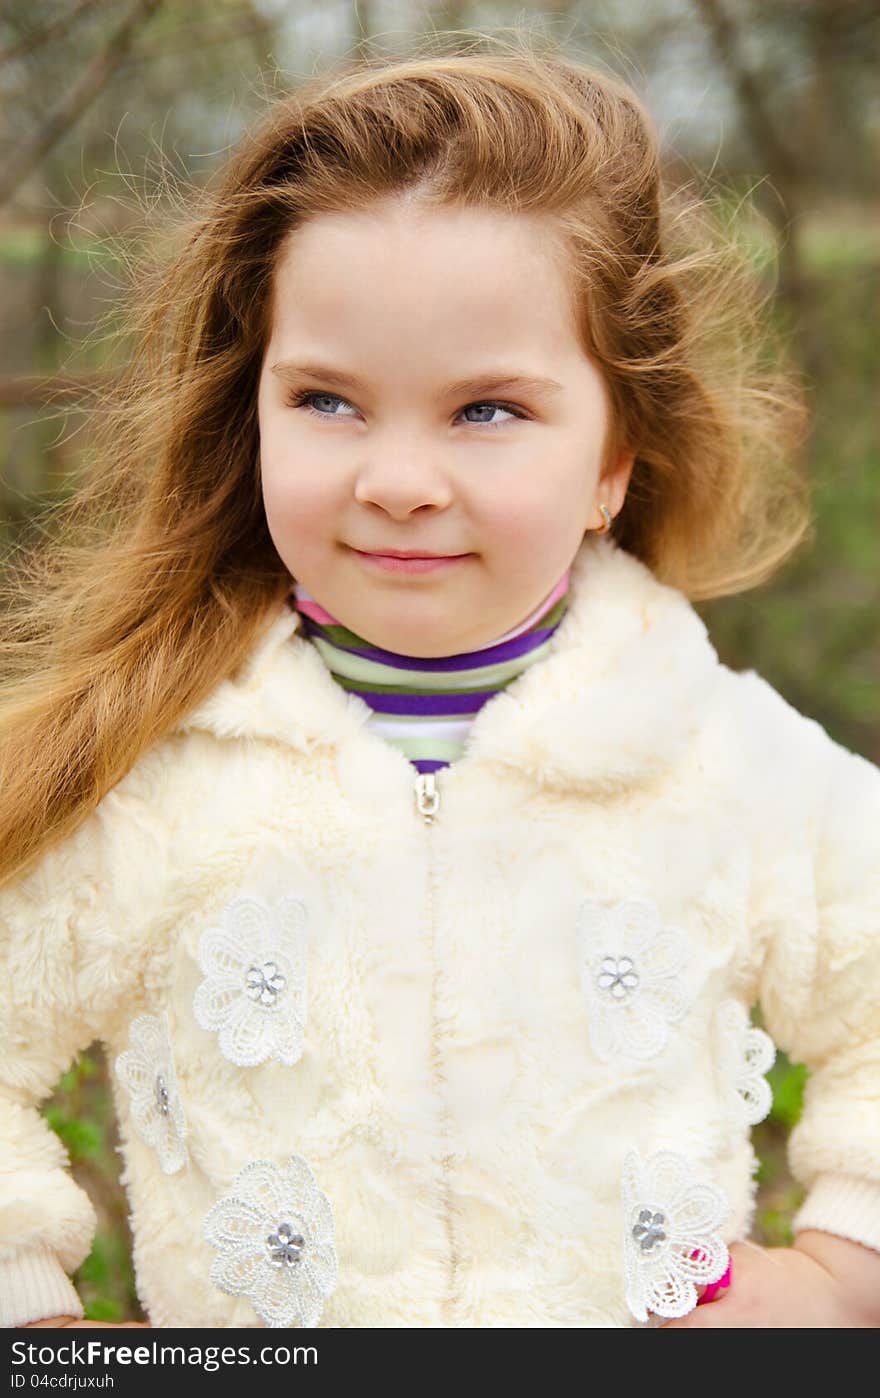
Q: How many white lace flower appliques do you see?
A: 6